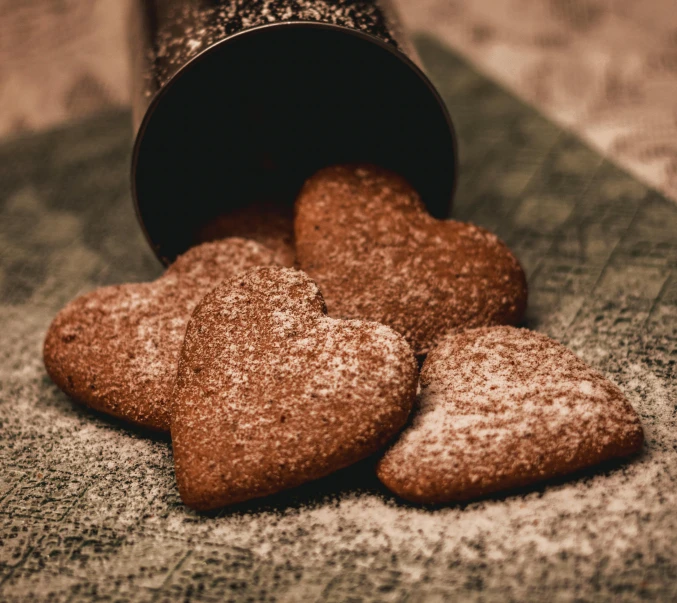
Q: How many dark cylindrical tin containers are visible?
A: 1